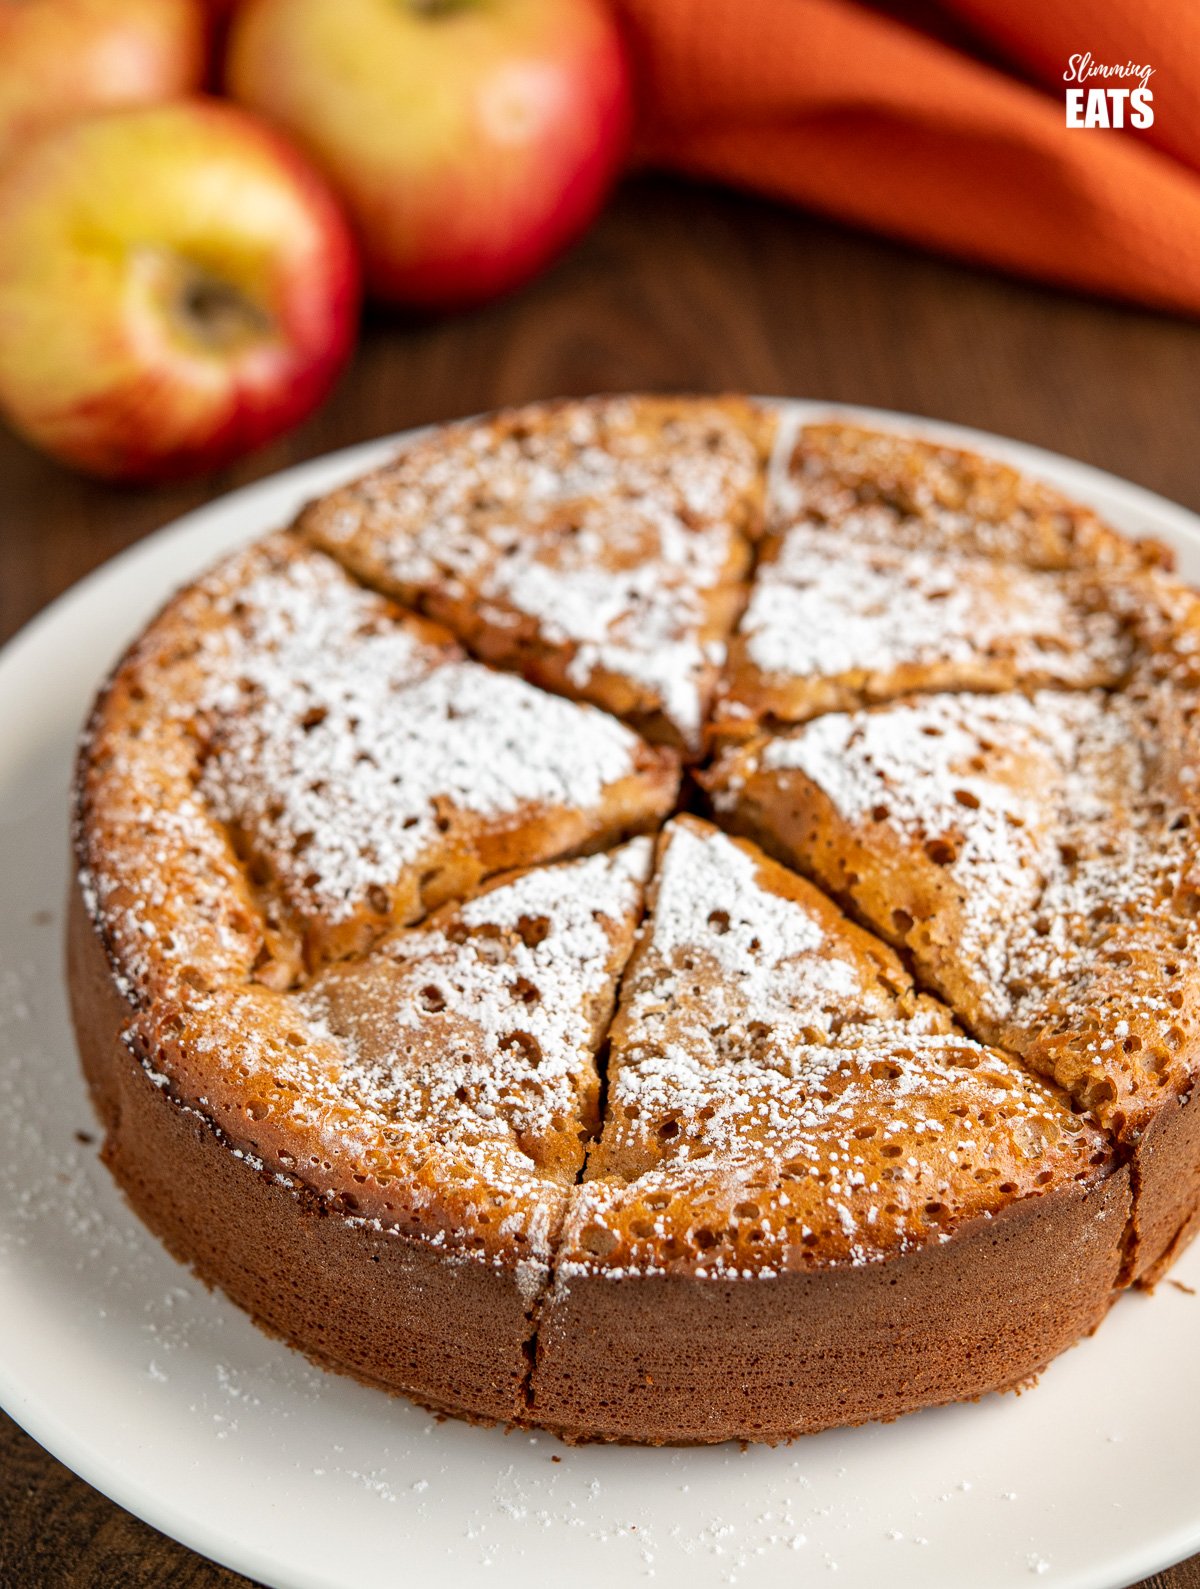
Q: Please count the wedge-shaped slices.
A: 6